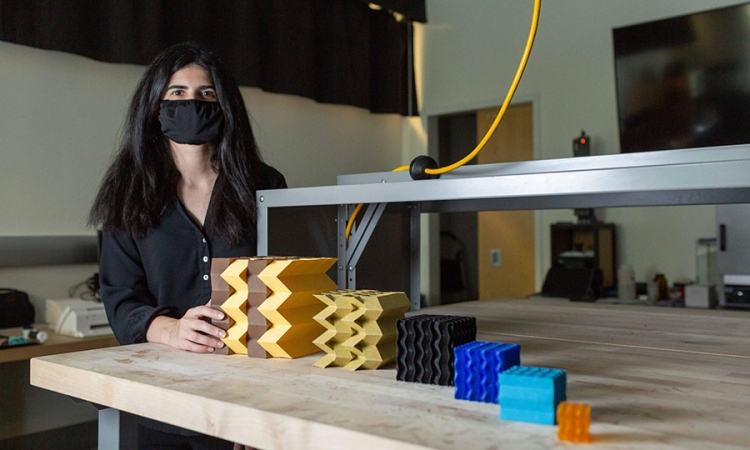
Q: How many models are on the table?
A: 6